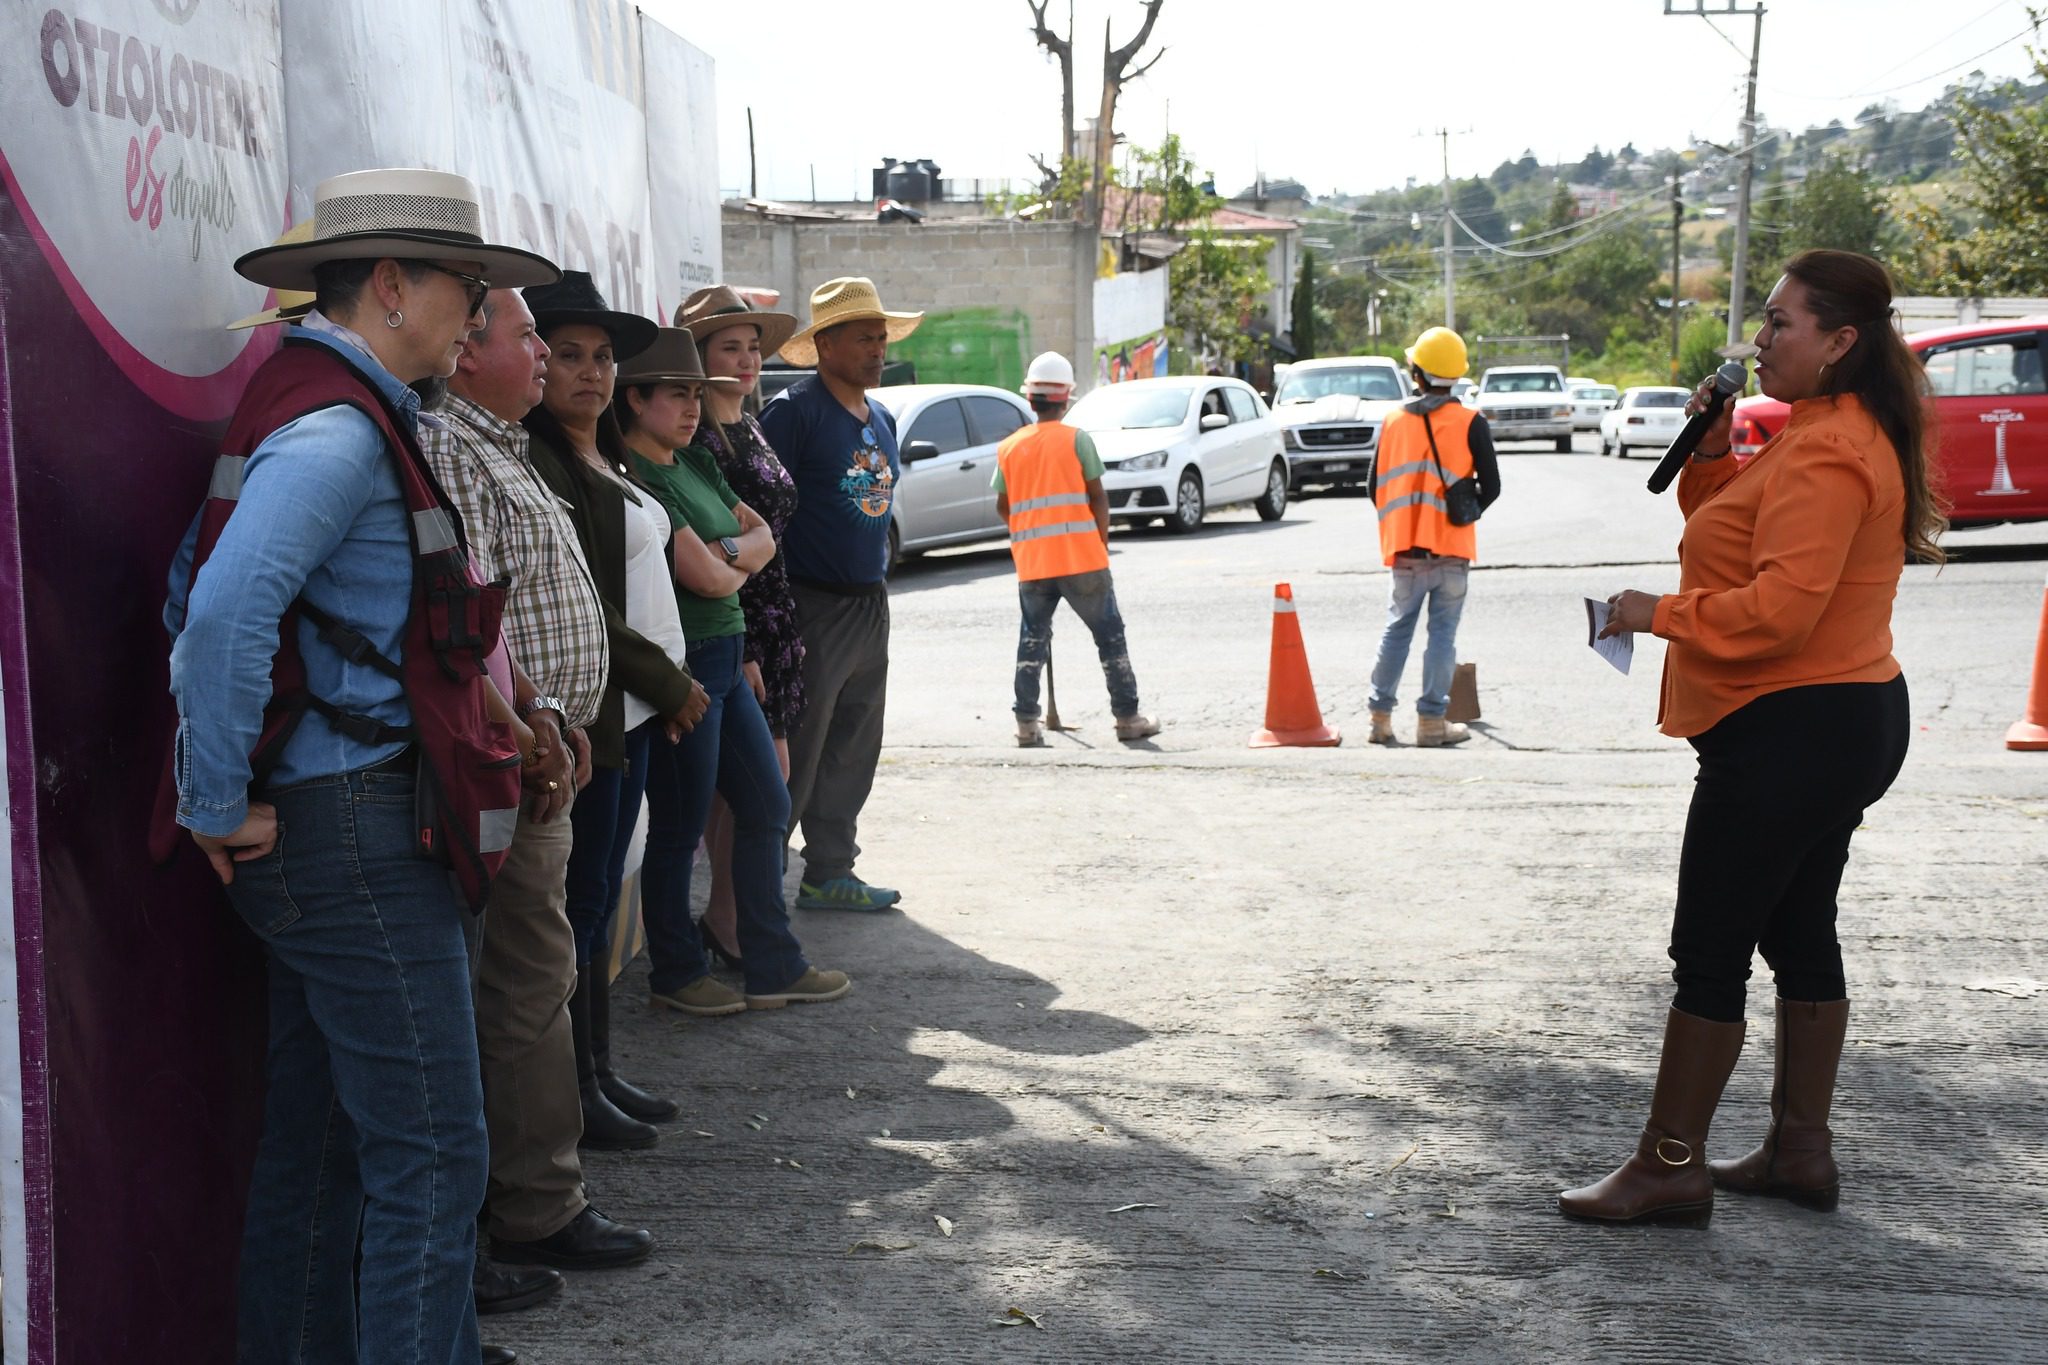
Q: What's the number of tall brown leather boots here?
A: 2